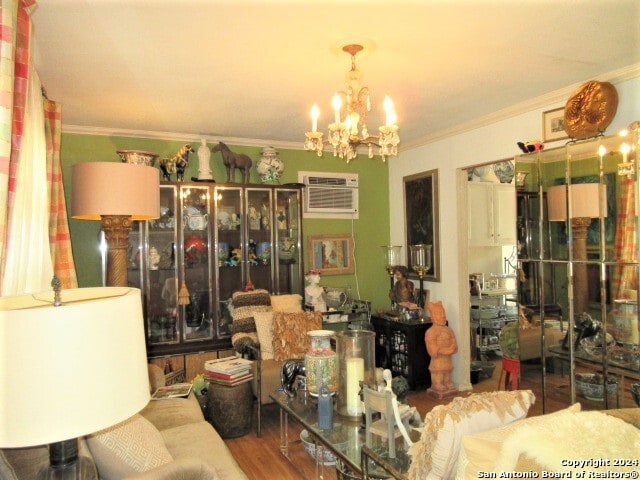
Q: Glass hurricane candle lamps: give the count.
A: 3